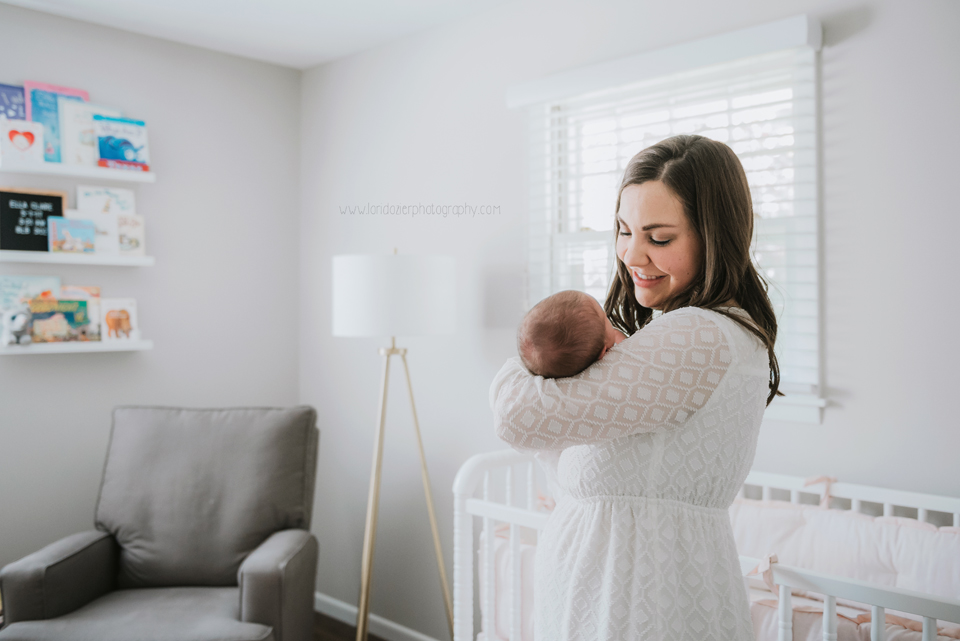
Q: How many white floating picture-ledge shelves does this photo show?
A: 3